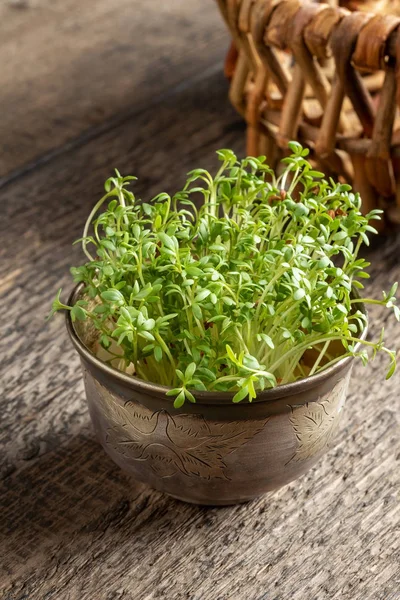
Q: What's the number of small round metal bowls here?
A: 1